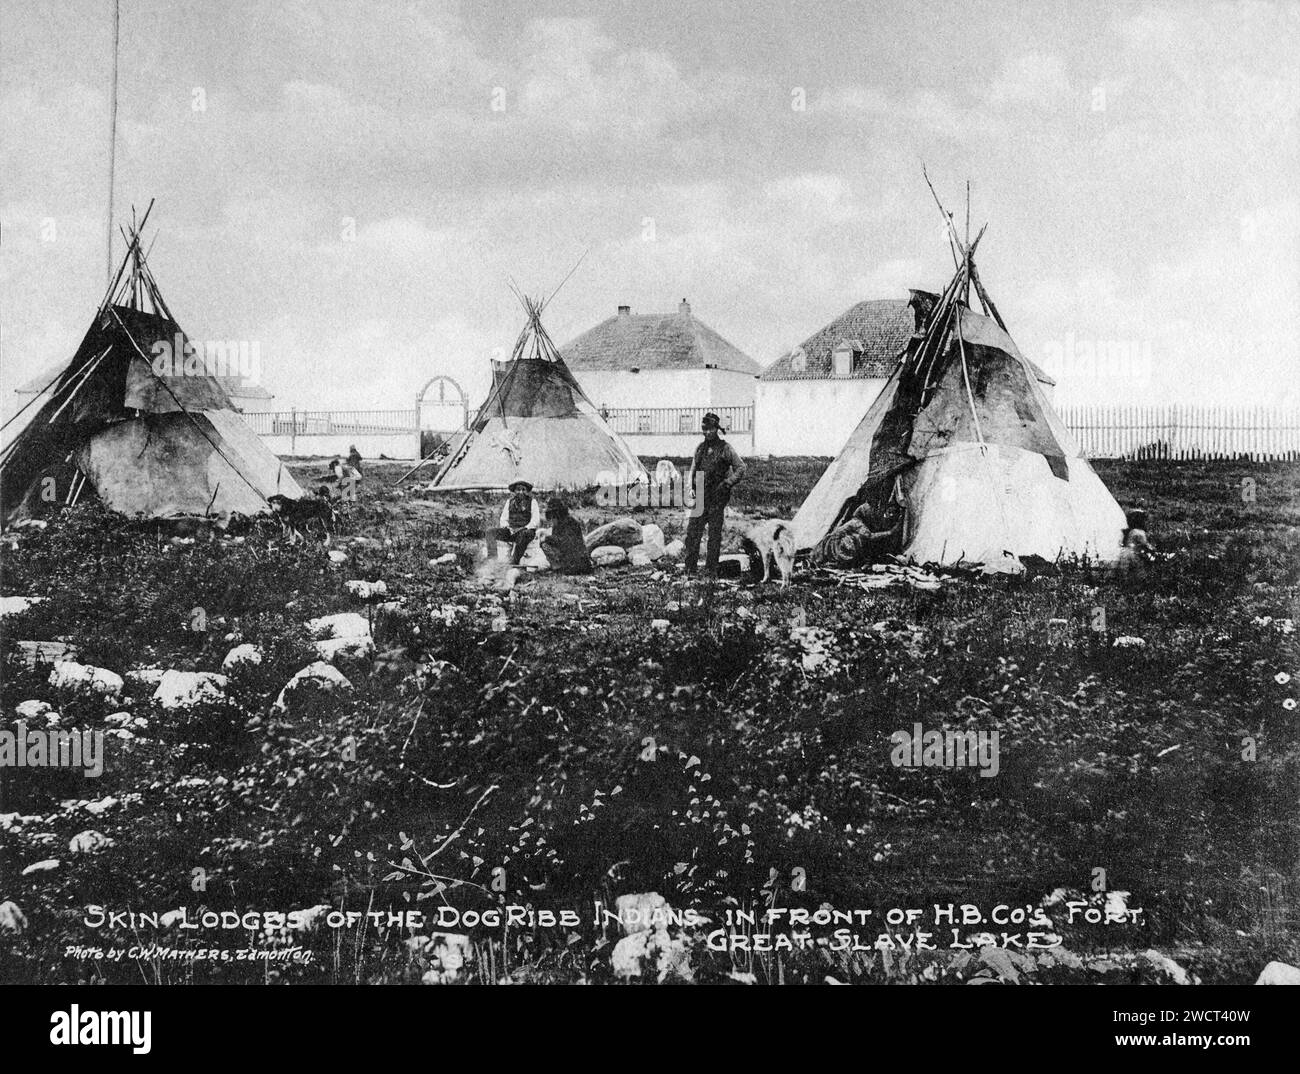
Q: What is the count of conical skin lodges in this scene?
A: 3